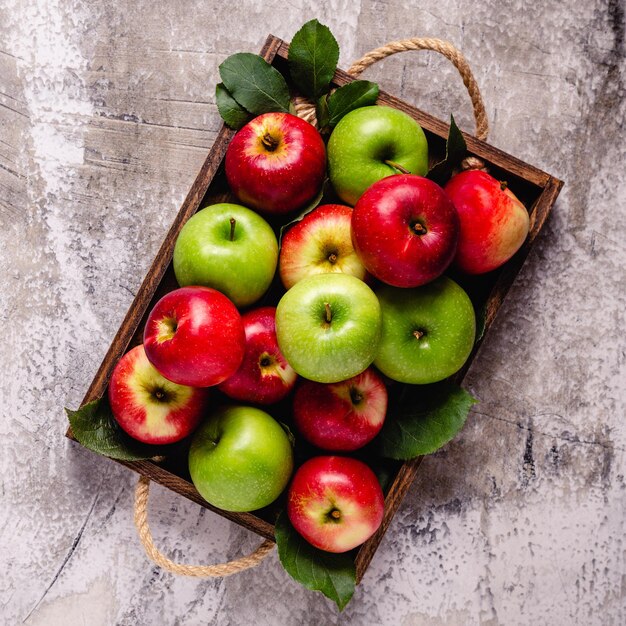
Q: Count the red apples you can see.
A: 9